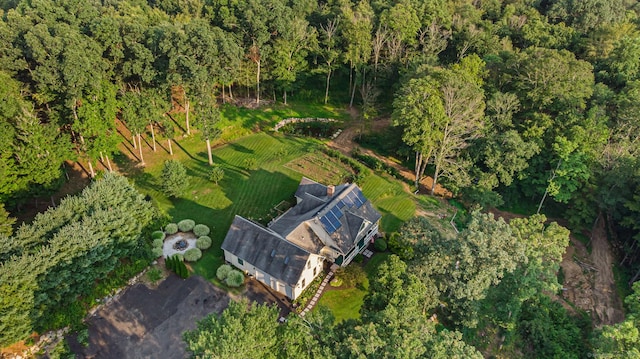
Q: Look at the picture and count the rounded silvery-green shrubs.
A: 11